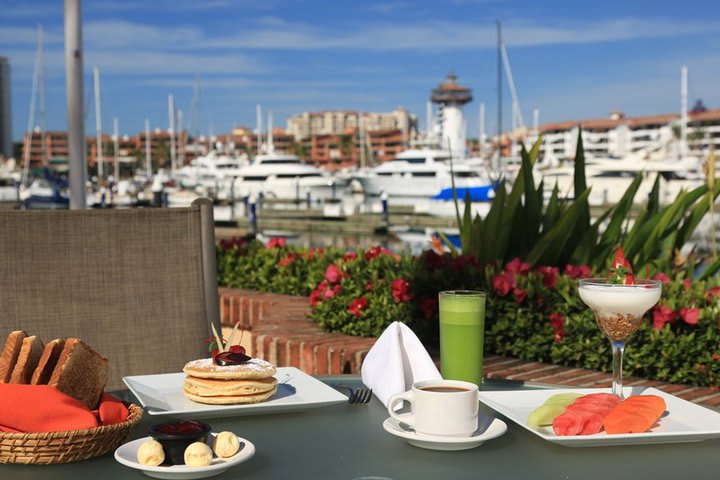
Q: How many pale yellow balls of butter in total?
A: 3